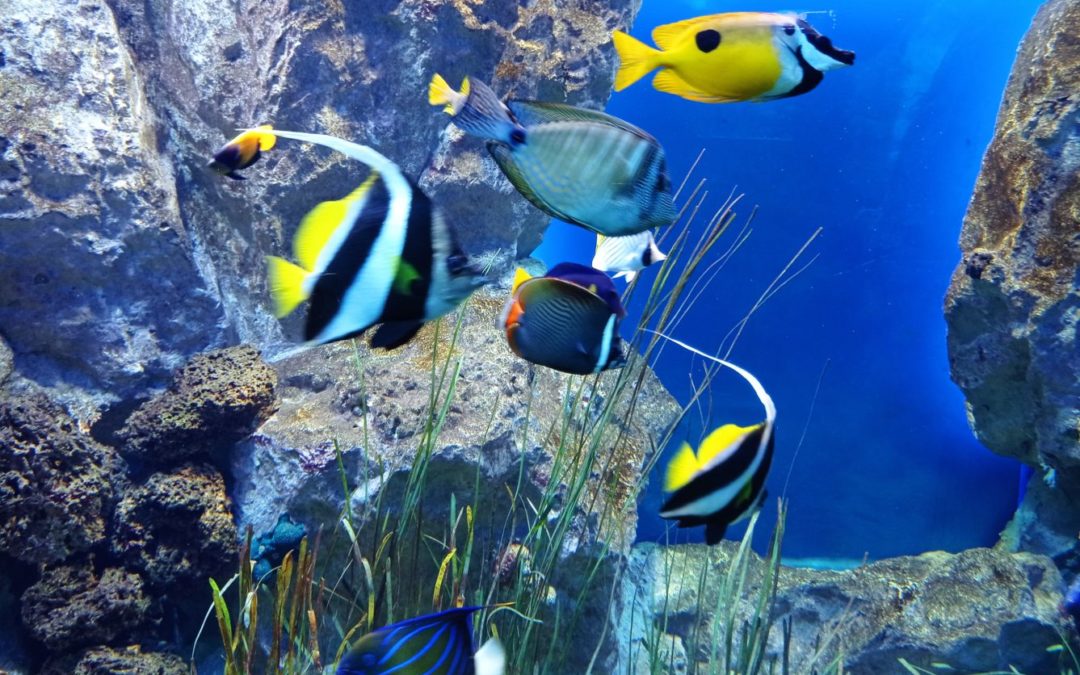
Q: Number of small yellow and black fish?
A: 1